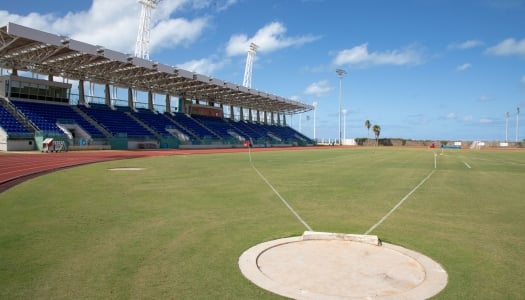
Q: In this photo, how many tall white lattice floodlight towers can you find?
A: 2